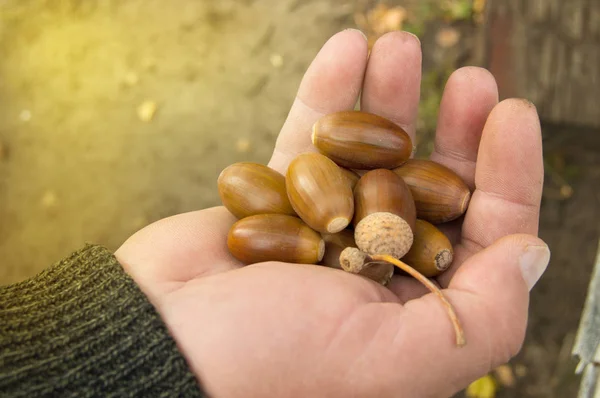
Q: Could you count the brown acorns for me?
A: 9